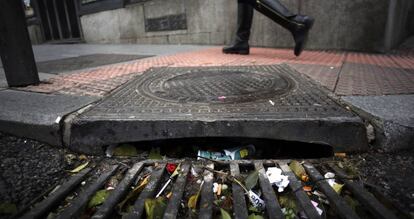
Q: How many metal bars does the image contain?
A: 11